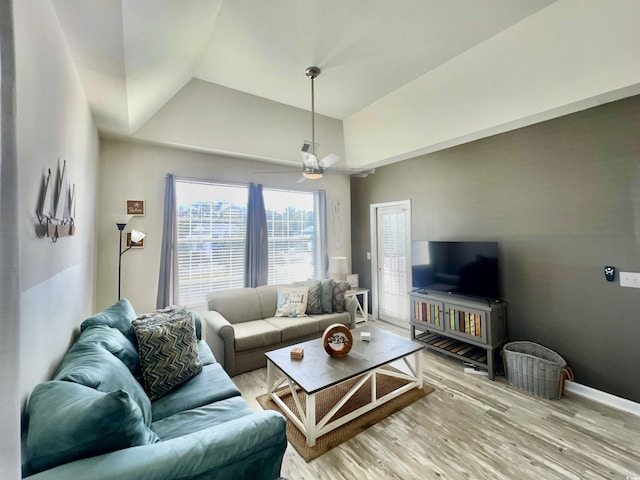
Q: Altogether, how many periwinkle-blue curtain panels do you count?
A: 3